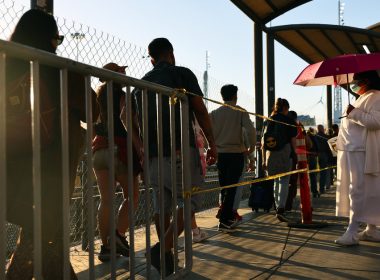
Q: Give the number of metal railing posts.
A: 10